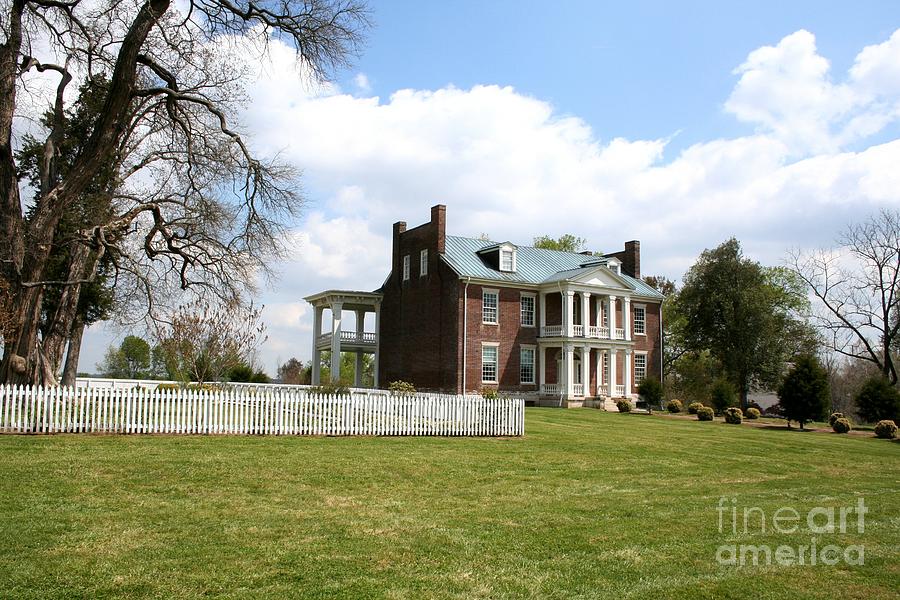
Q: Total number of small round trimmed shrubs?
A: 9